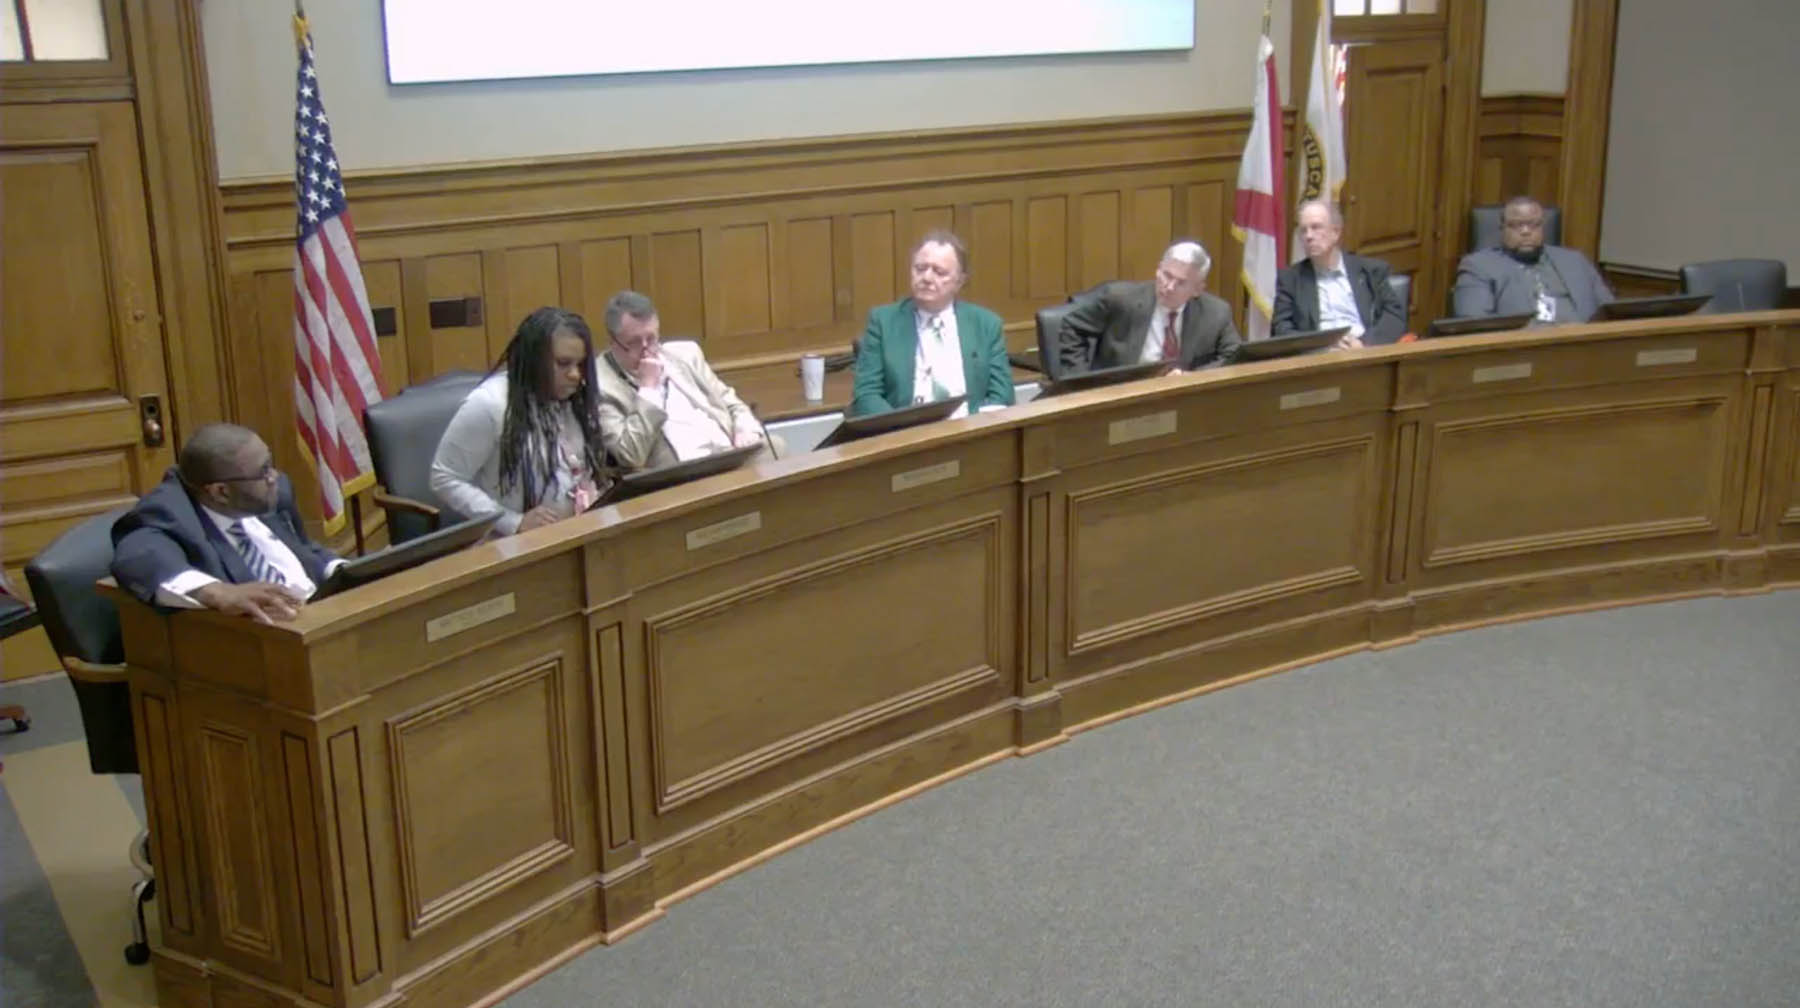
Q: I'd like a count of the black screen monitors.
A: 7